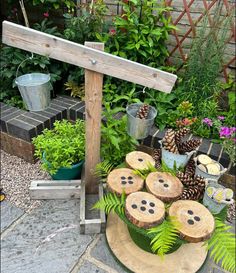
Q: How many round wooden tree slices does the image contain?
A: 5